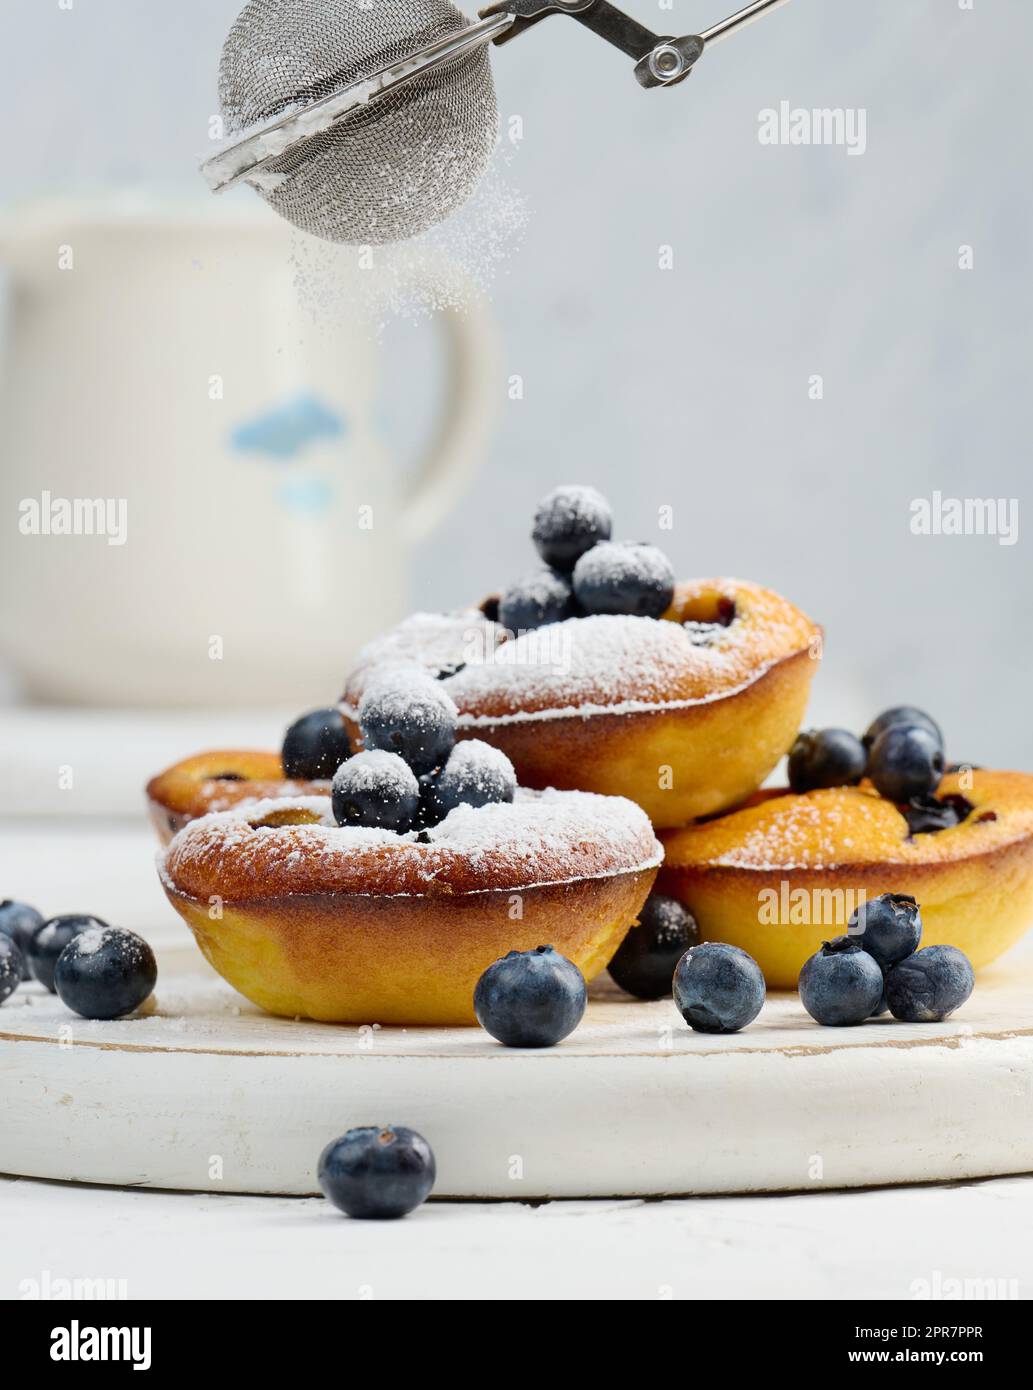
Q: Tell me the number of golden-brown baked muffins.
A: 4